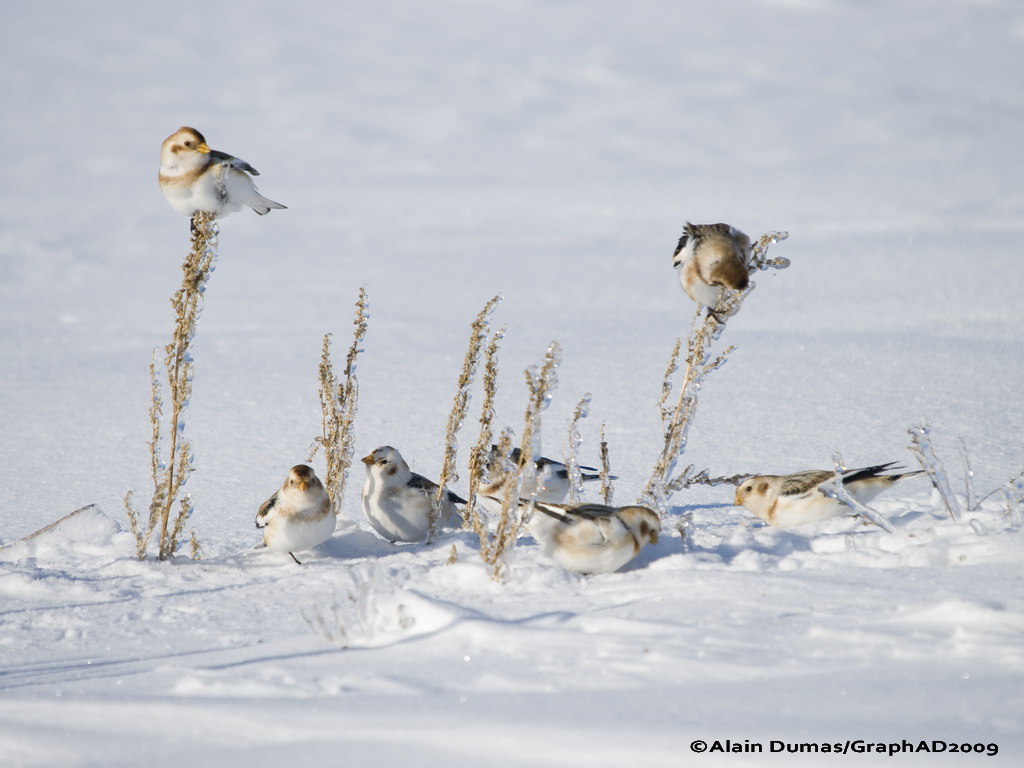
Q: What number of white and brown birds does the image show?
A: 7